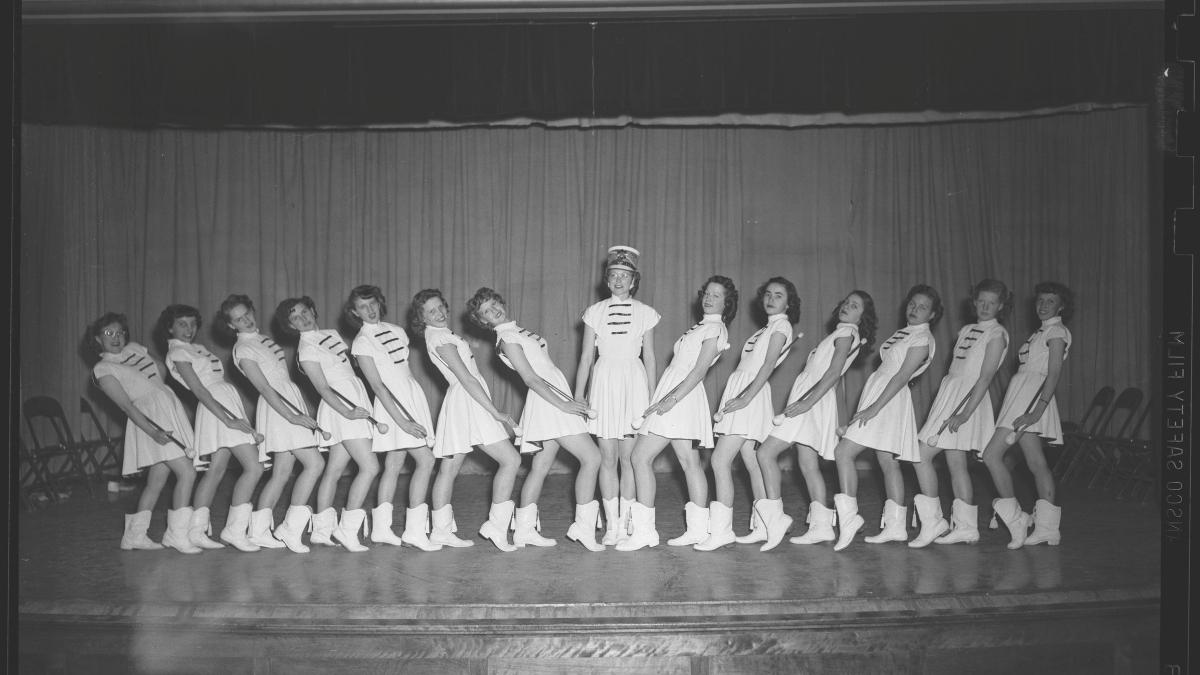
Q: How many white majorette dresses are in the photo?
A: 14